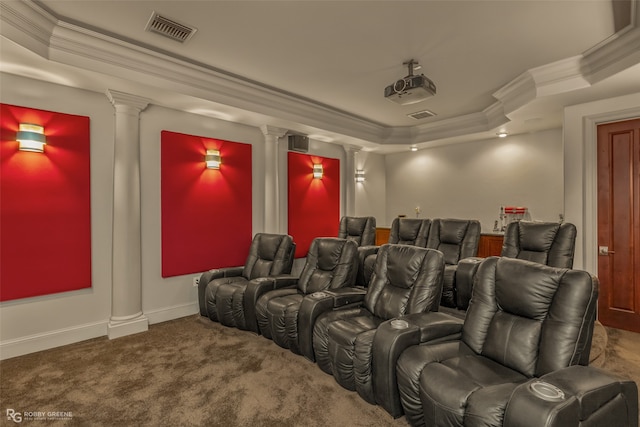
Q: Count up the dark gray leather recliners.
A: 8